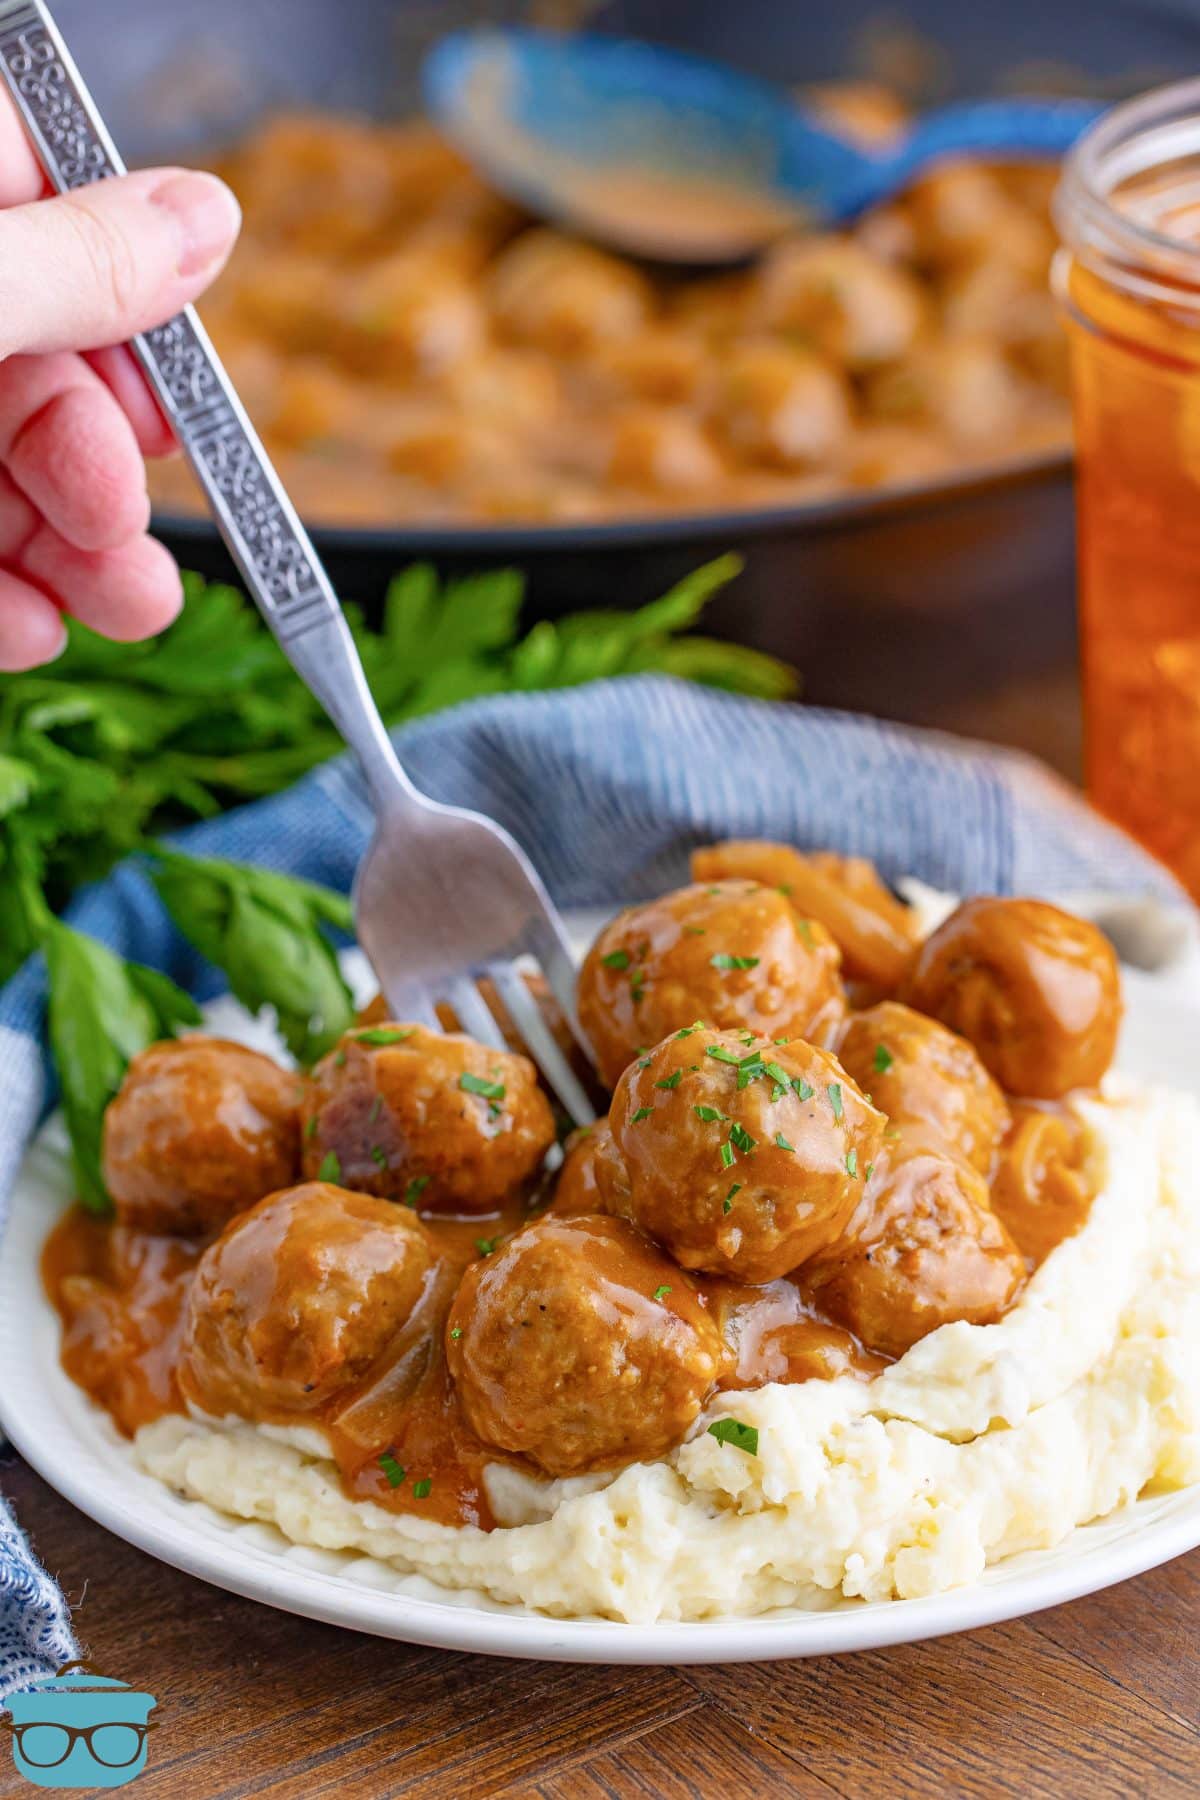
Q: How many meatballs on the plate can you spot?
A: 11